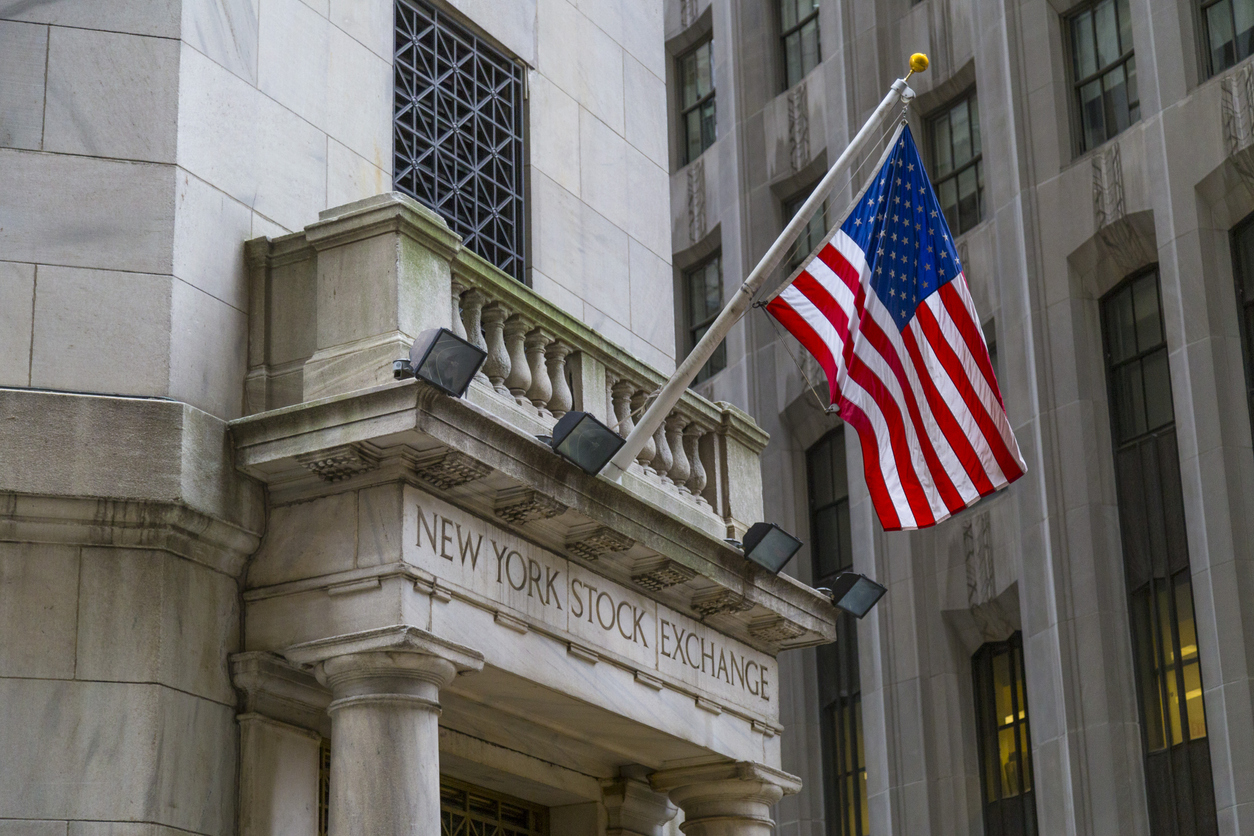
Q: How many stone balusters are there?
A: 12